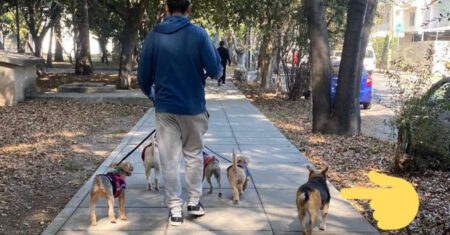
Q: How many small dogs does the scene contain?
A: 5